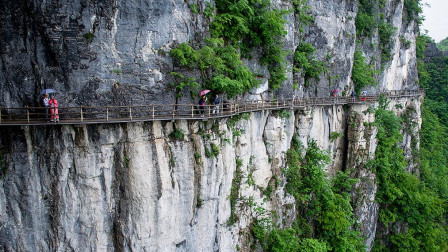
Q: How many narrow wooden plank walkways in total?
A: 1